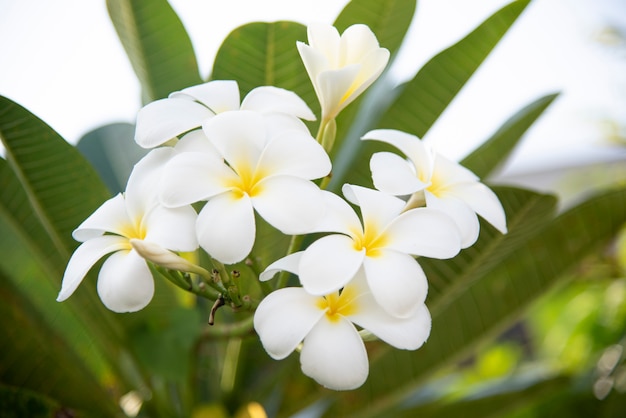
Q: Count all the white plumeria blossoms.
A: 7